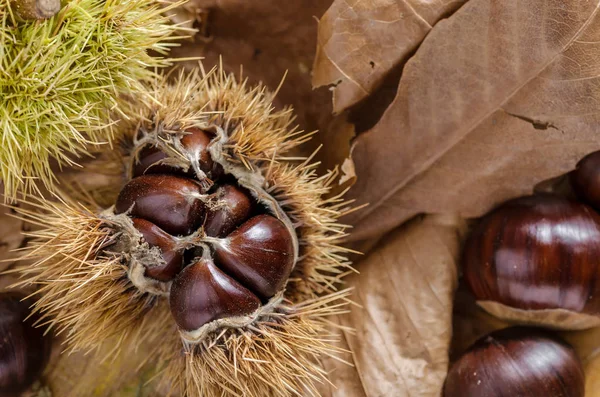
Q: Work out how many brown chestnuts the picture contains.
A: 11